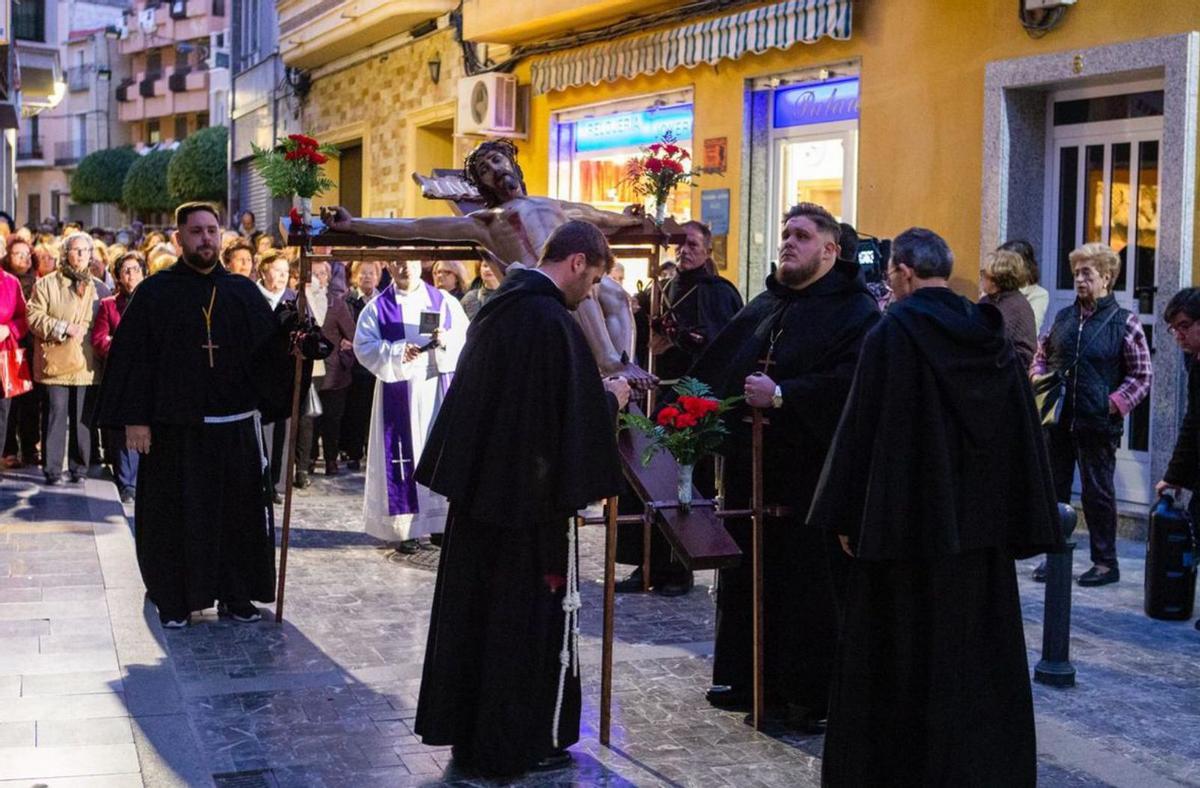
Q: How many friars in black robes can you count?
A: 5